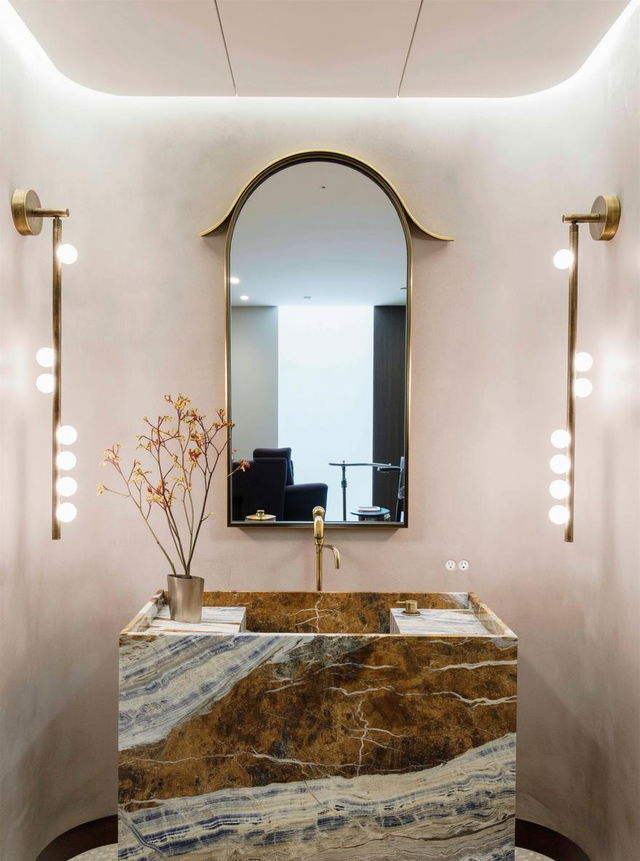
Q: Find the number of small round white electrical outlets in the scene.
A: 2